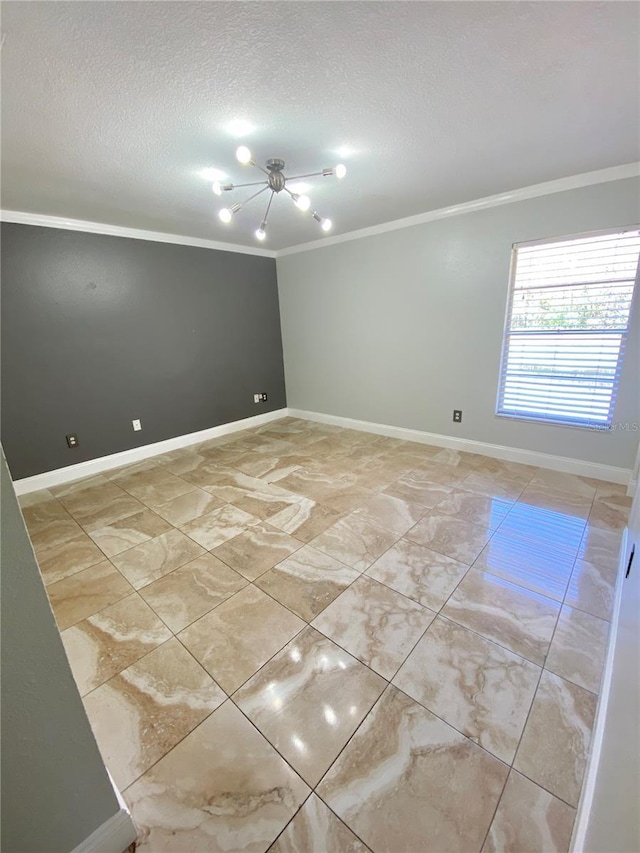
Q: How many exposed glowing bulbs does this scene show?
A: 7